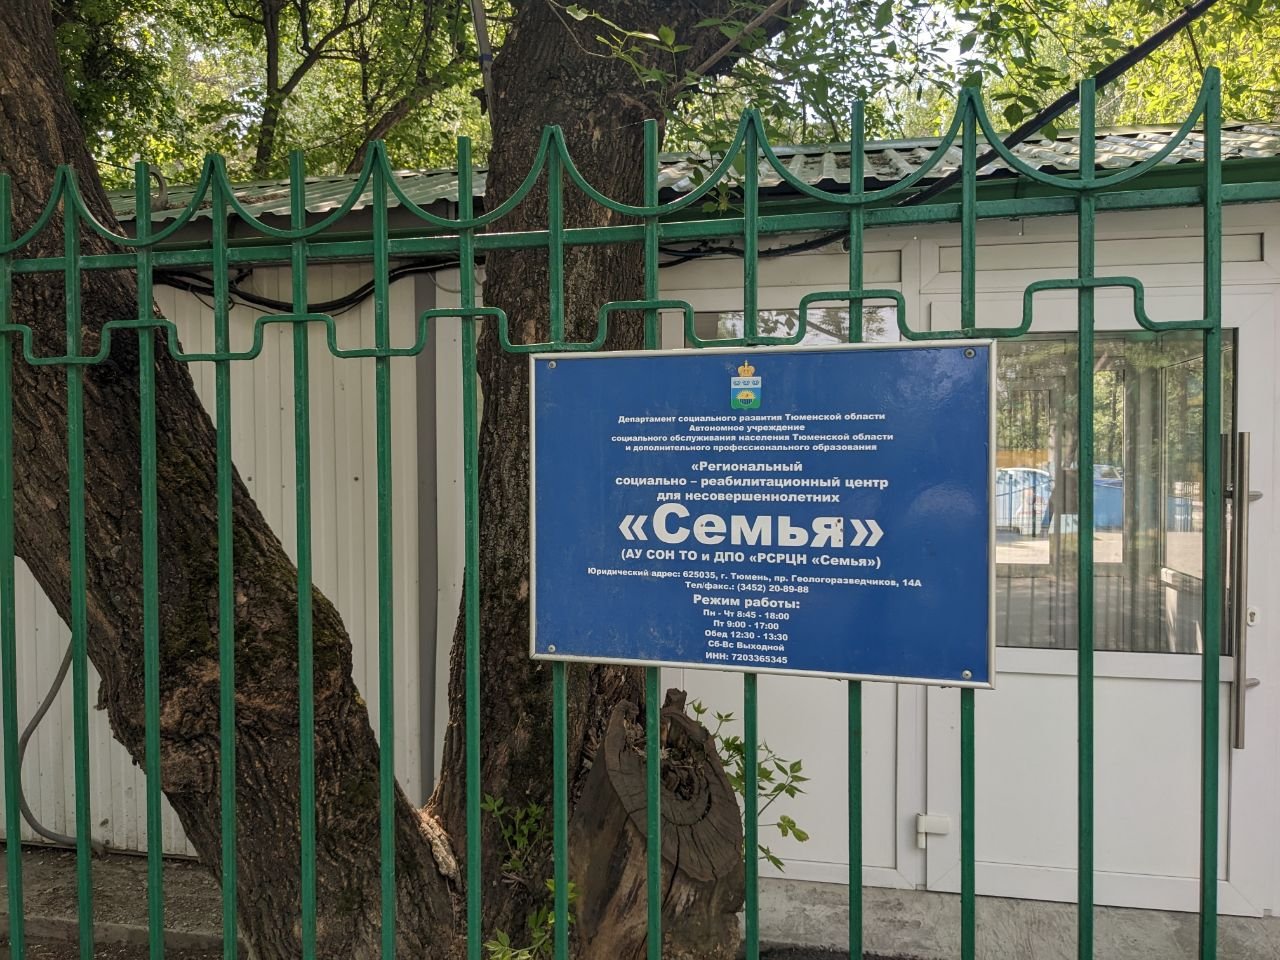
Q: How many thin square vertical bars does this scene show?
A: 14